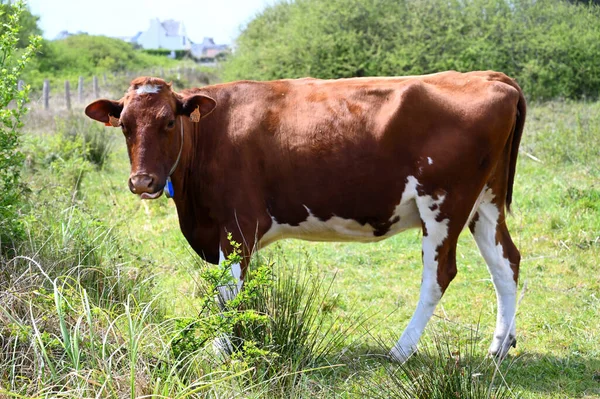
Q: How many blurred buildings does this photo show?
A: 2